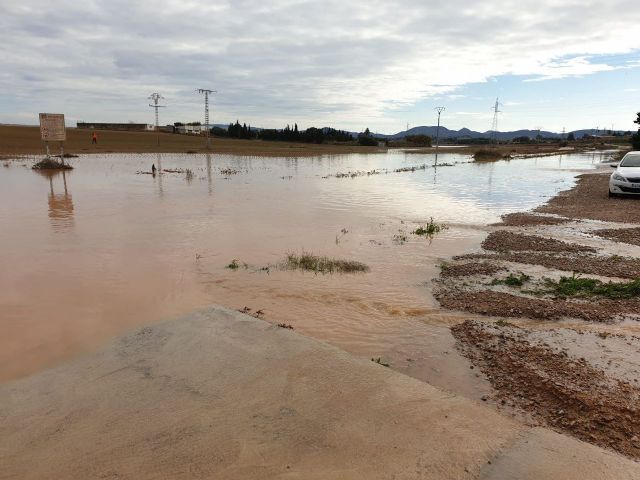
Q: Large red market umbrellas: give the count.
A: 0